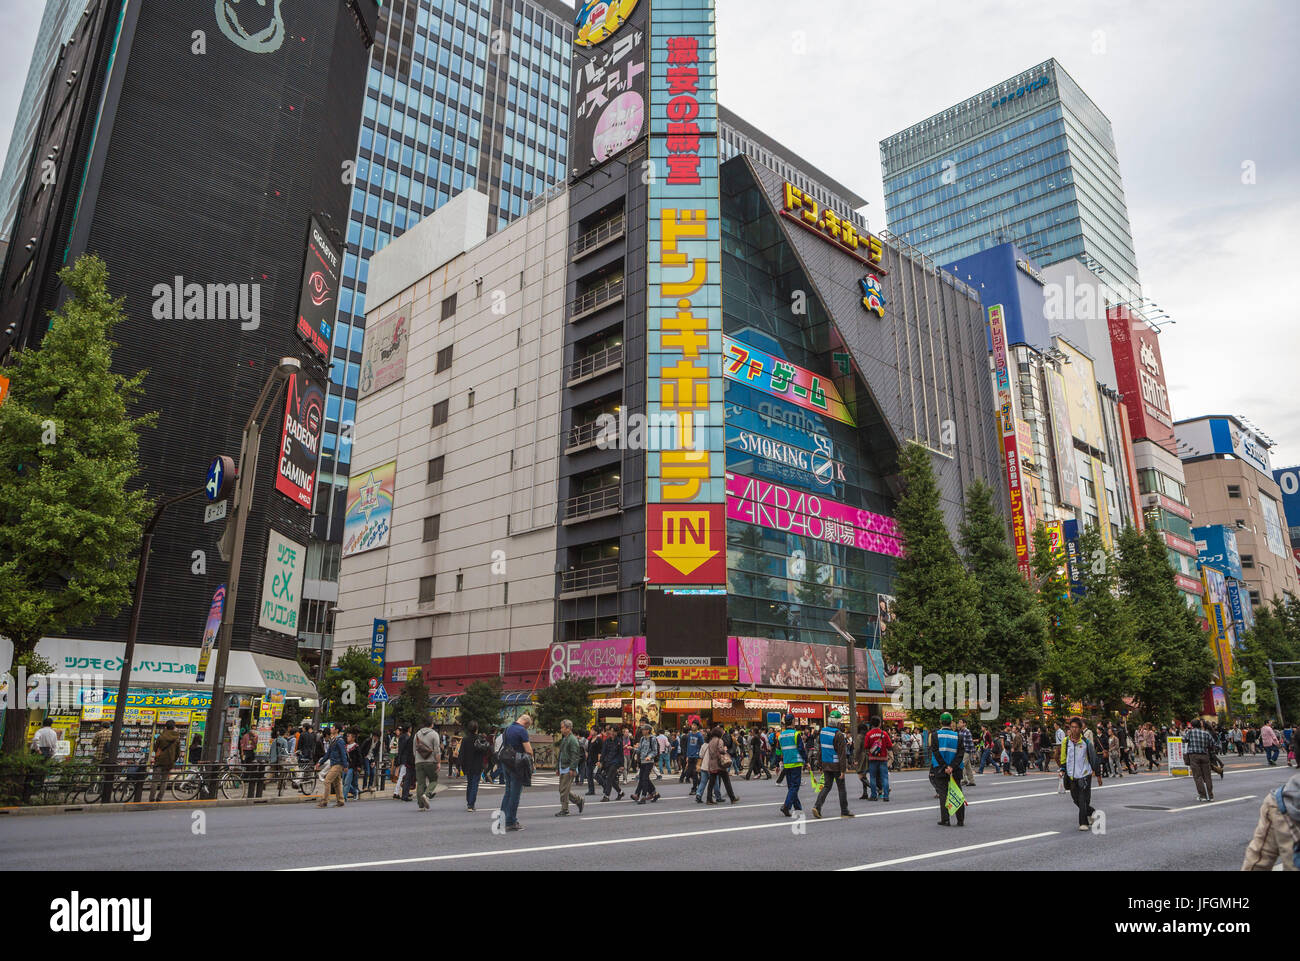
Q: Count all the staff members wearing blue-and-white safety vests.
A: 3